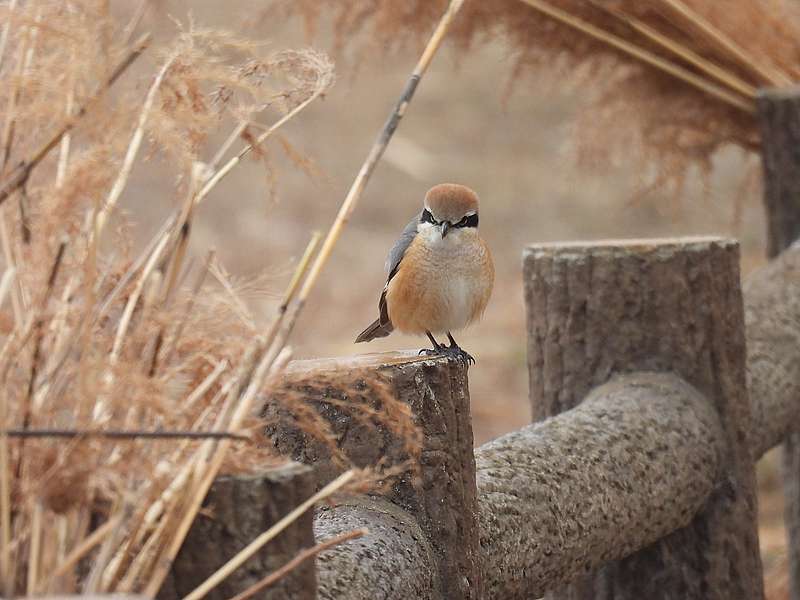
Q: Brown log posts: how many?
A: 4